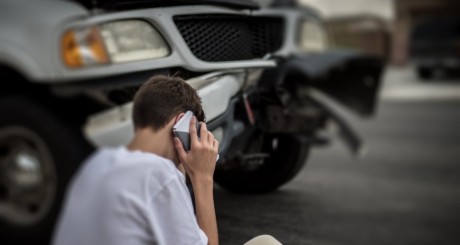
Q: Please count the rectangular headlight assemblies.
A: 2